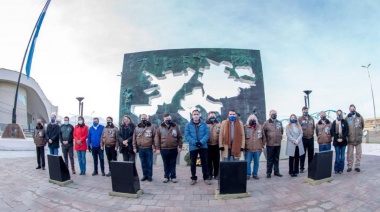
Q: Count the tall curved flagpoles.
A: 1